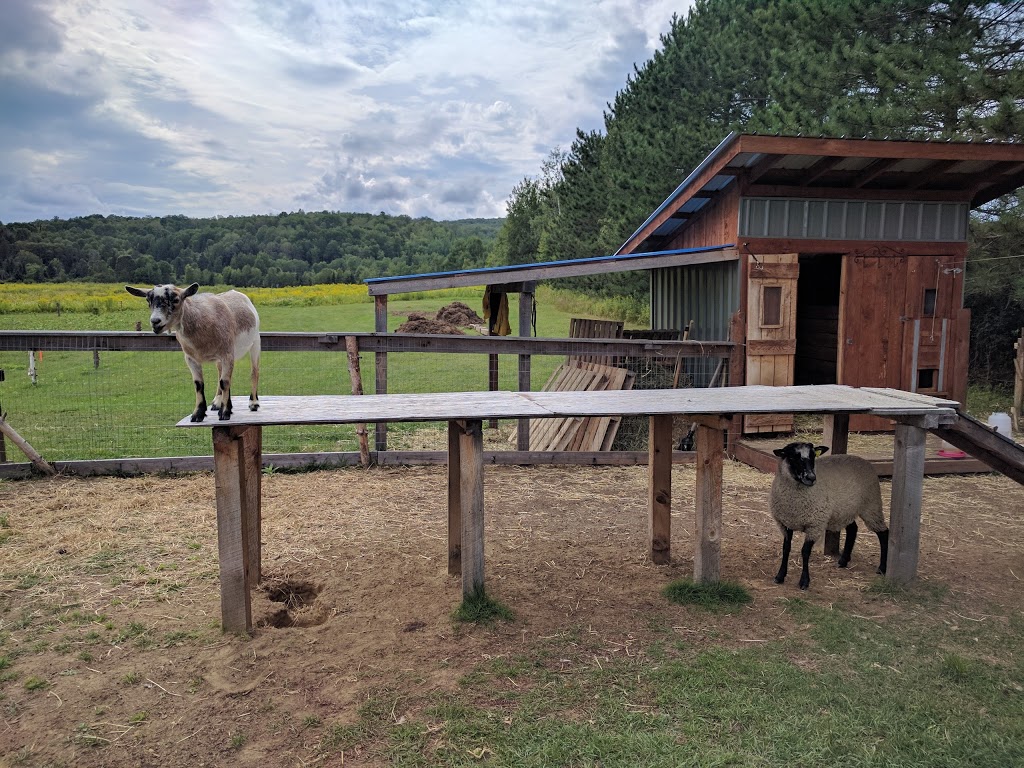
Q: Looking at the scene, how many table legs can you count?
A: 8